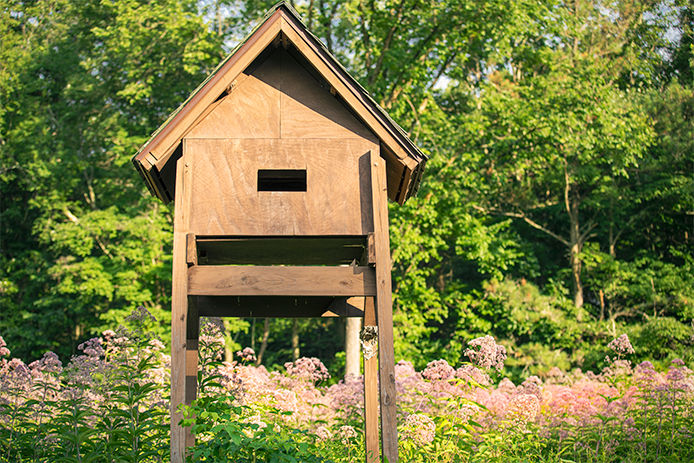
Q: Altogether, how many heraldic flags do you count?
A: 0